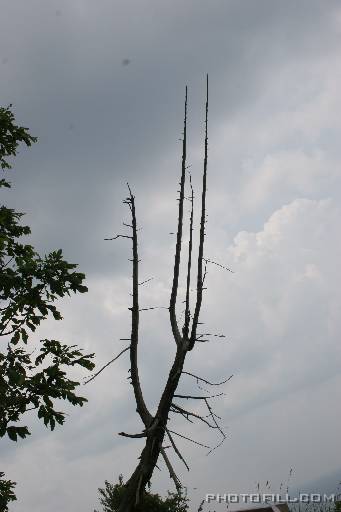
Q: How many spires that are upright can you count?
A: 4